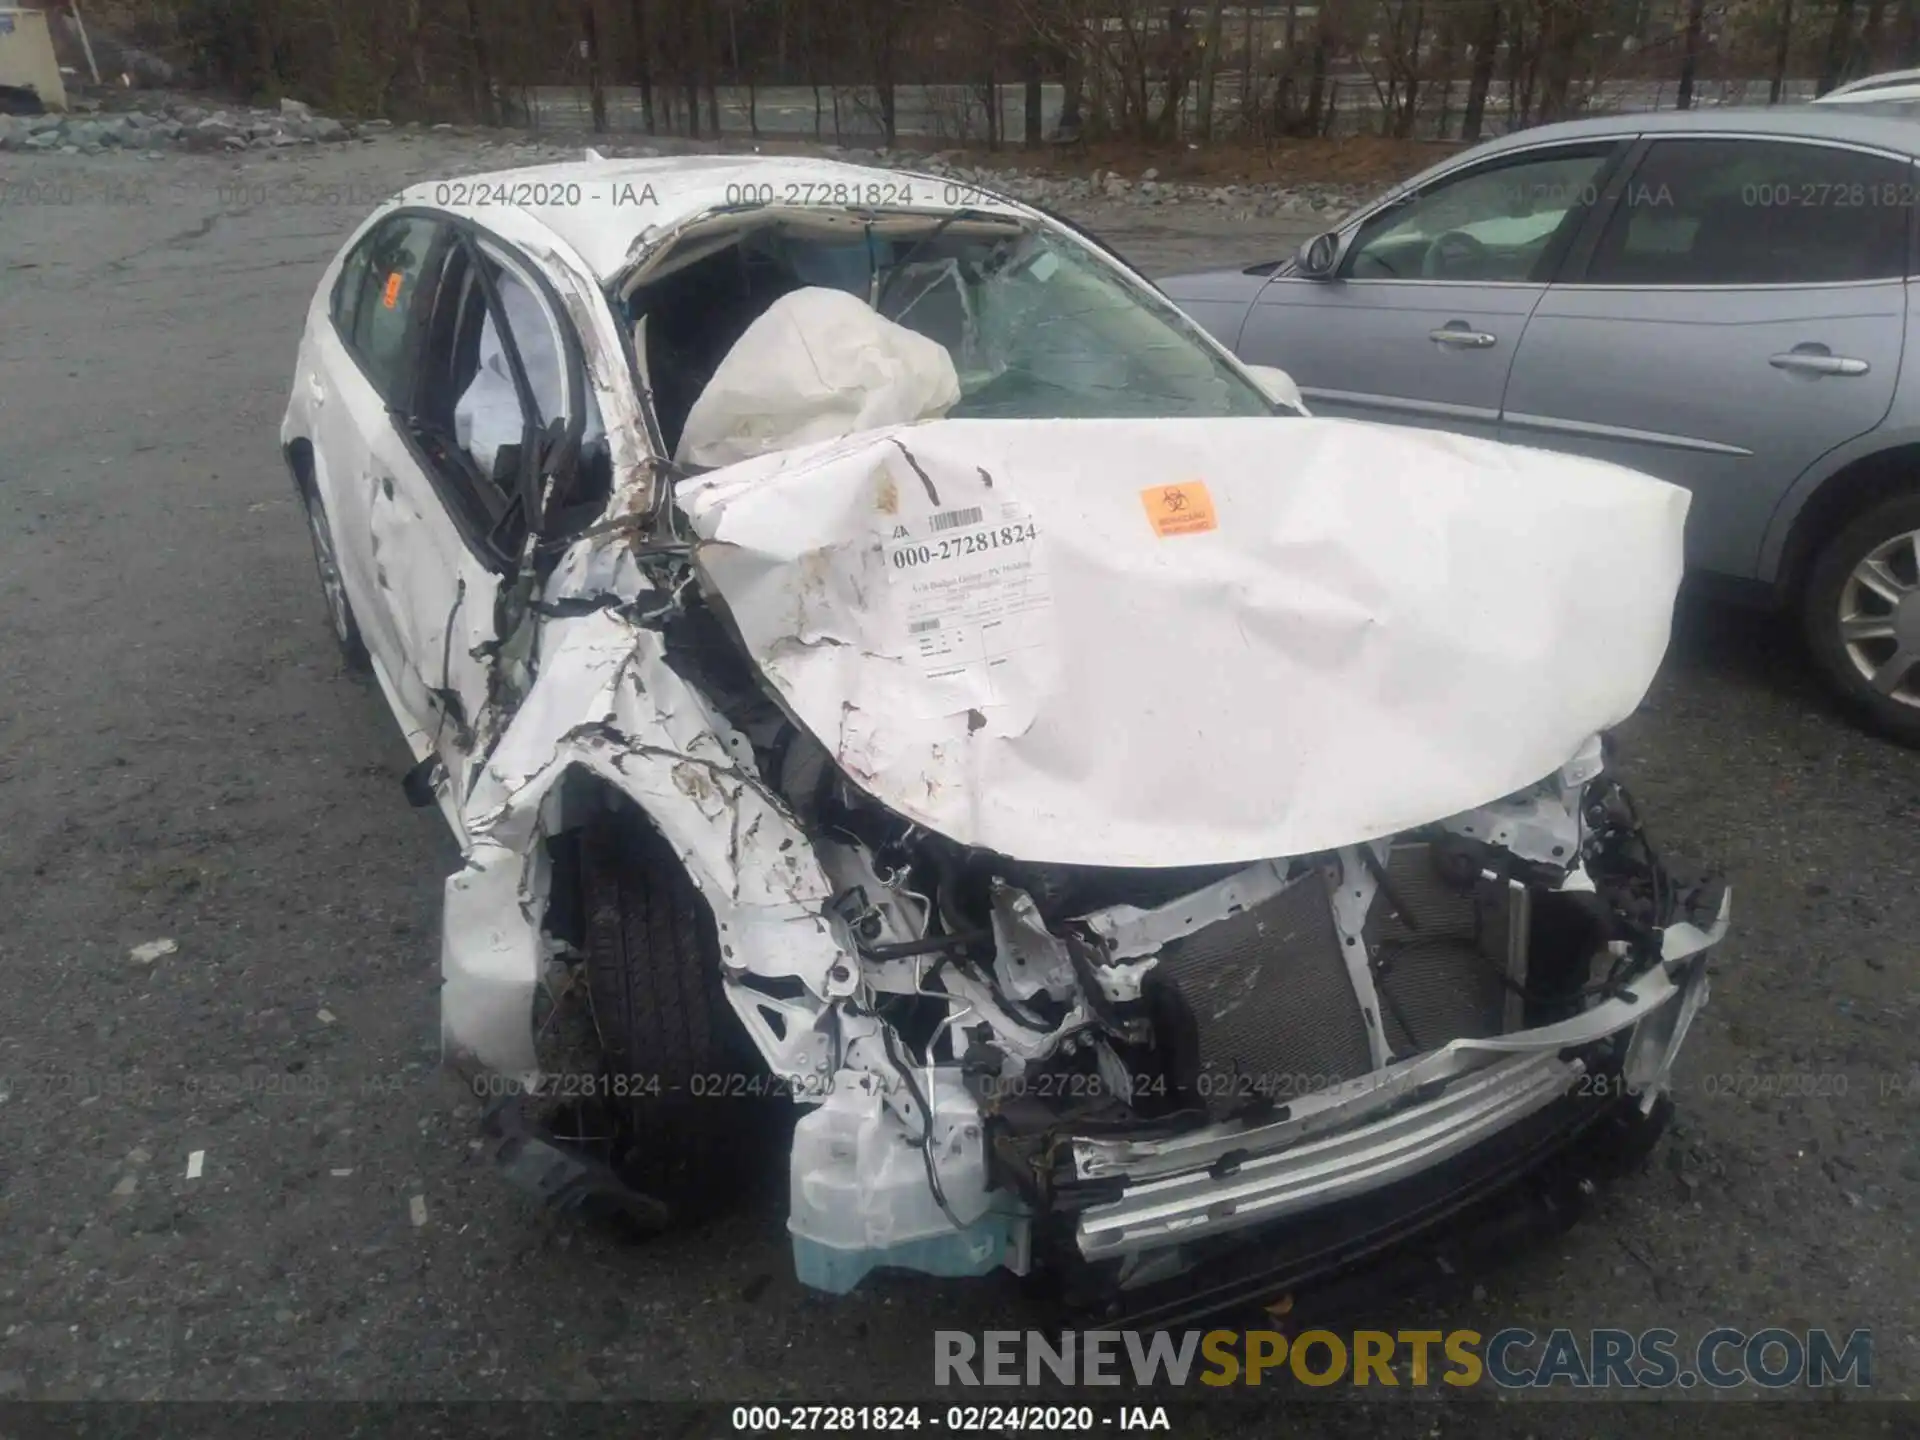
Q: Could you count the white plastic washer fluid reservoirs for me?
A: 1